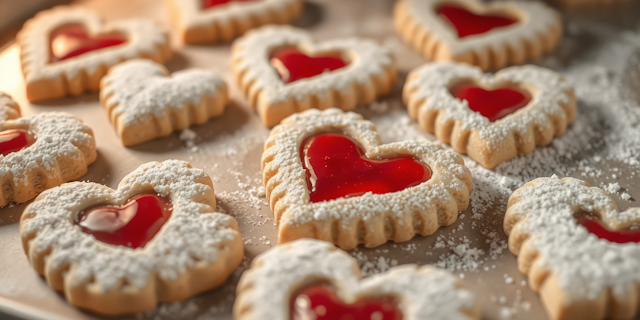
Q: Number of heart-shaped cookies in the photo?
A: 11